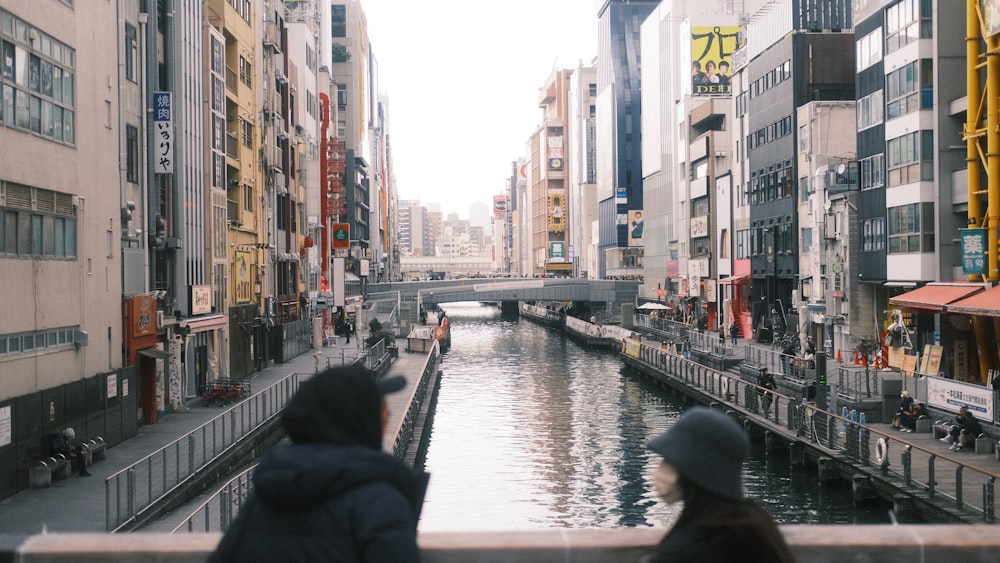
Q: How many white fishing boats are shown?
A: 0